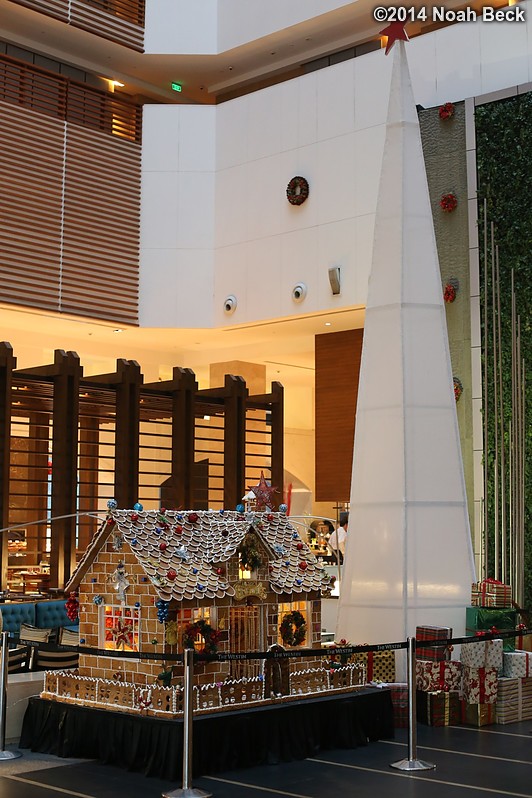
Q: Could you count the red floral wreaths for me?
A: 4